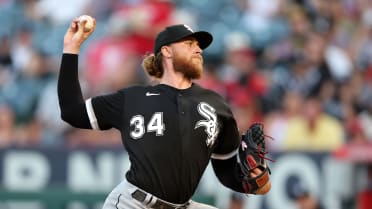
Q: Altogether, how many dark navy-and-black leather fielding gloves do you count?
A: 1